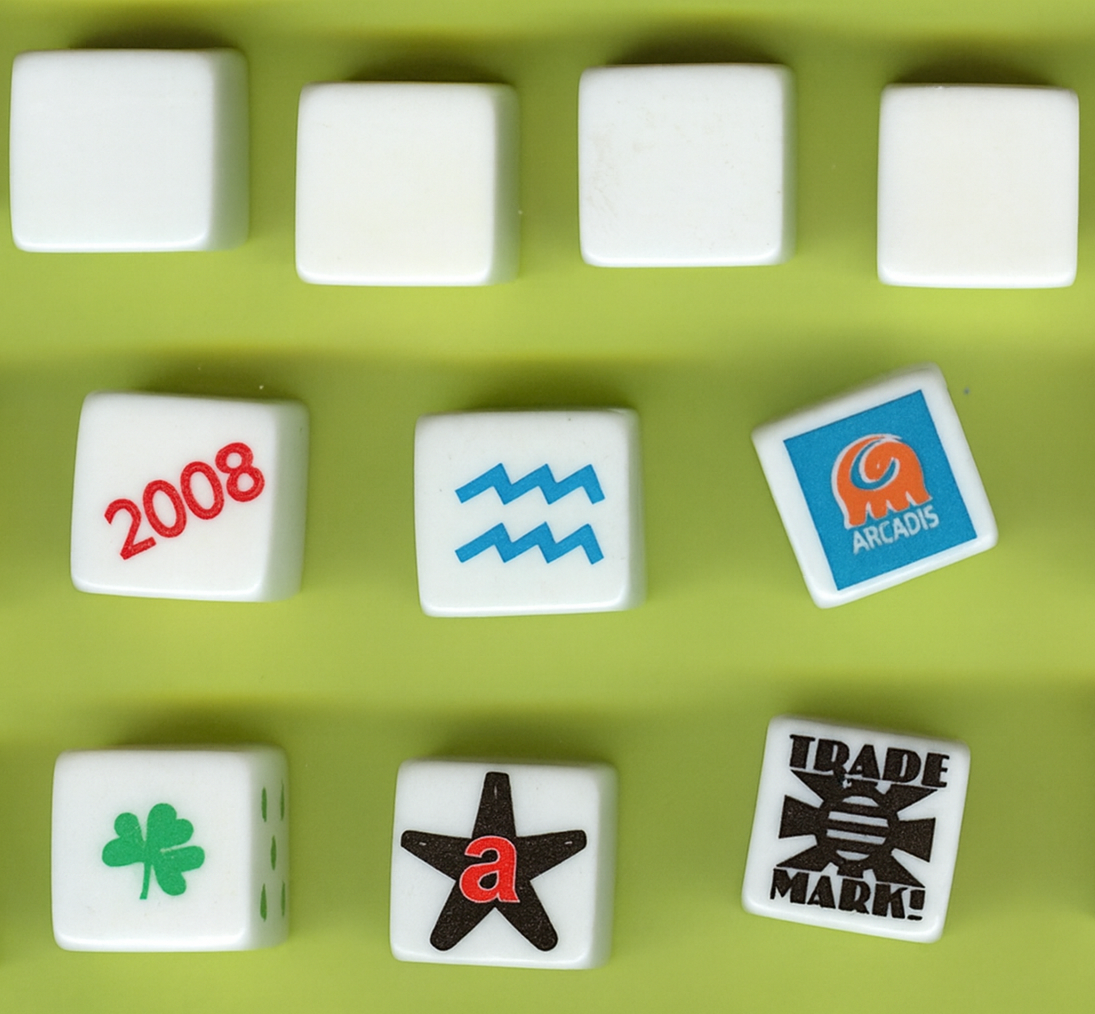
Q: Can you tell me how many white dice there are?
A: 10